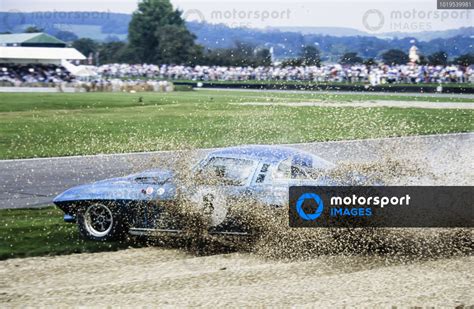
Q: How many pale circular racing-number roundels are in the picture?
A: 1